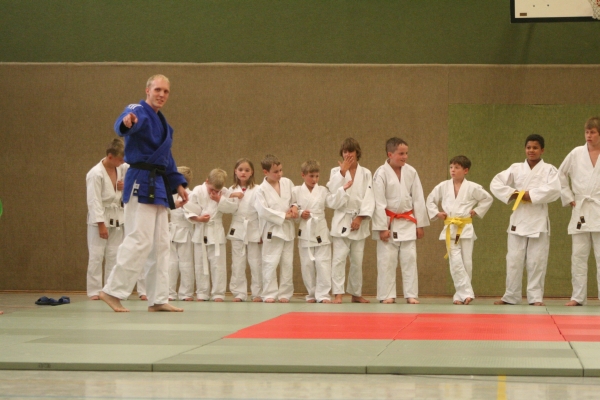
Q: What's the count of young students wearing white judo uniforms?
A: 11